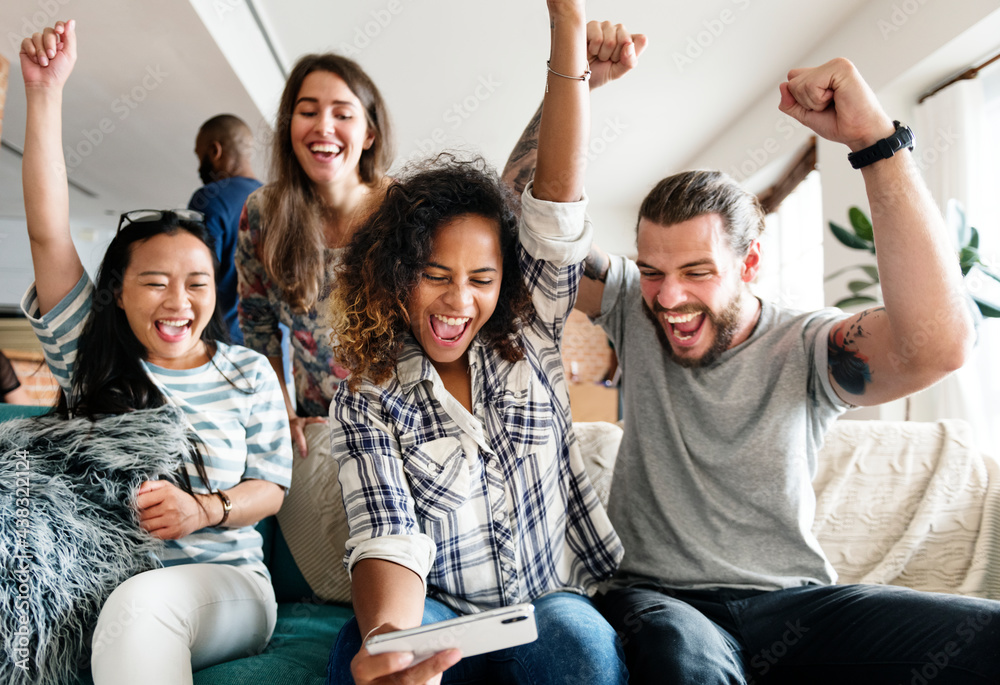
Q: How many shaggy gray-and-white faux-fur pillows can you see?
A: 1